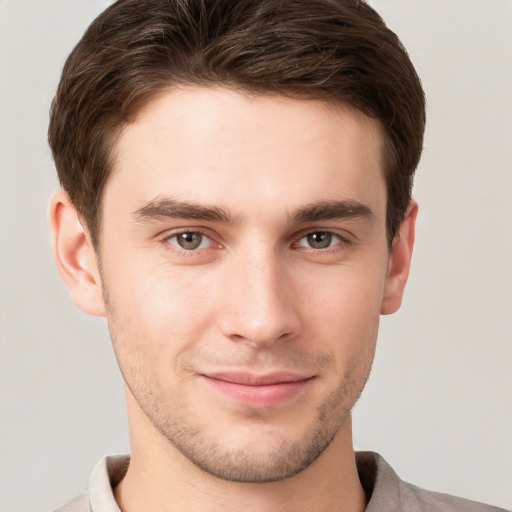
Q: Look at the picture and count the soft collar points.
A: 2